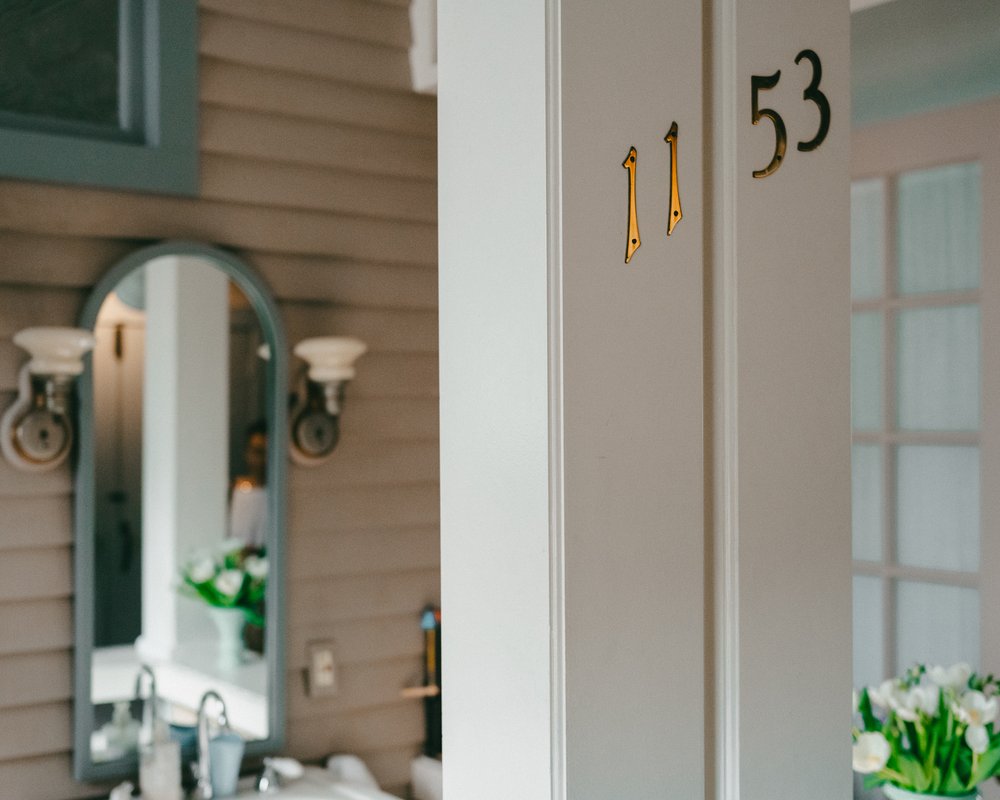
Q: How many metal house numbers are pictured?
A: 4